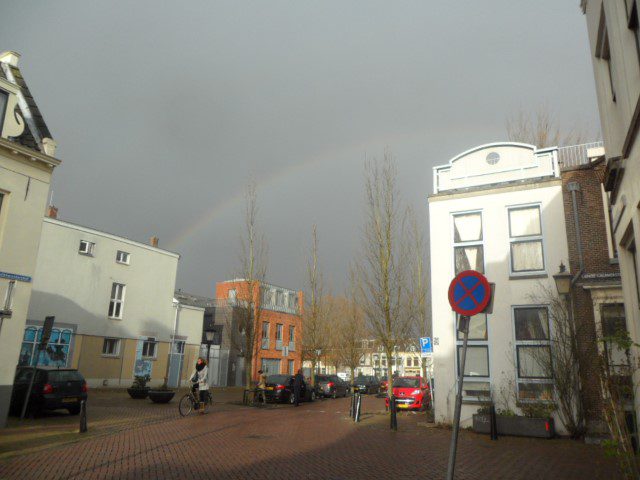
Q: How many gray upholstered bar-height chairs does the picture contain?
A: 0